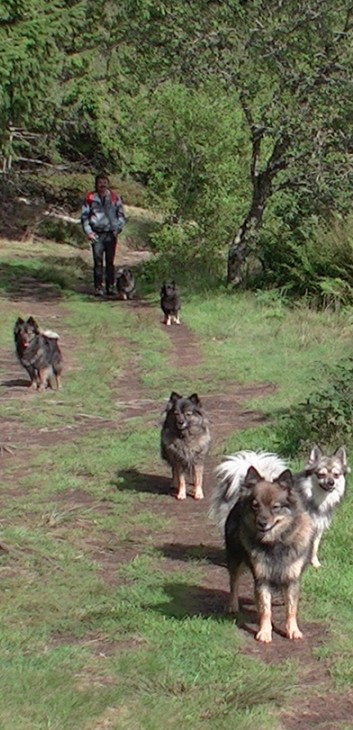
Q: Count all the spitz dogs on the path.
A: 6